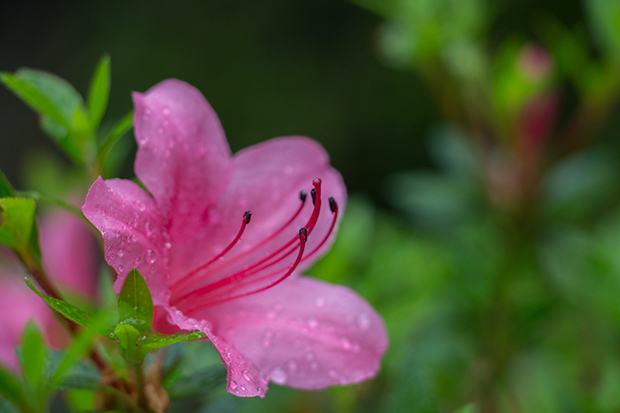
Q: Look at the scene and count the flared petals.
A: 5